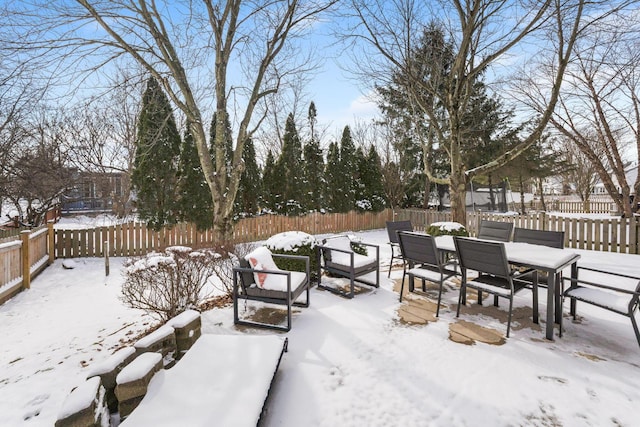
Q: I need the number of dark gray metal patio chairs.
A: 8